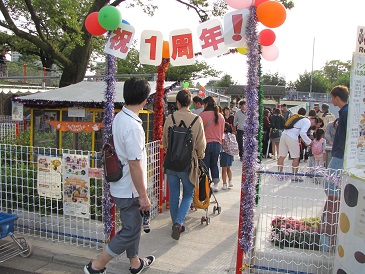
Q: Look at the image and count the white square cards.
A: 5